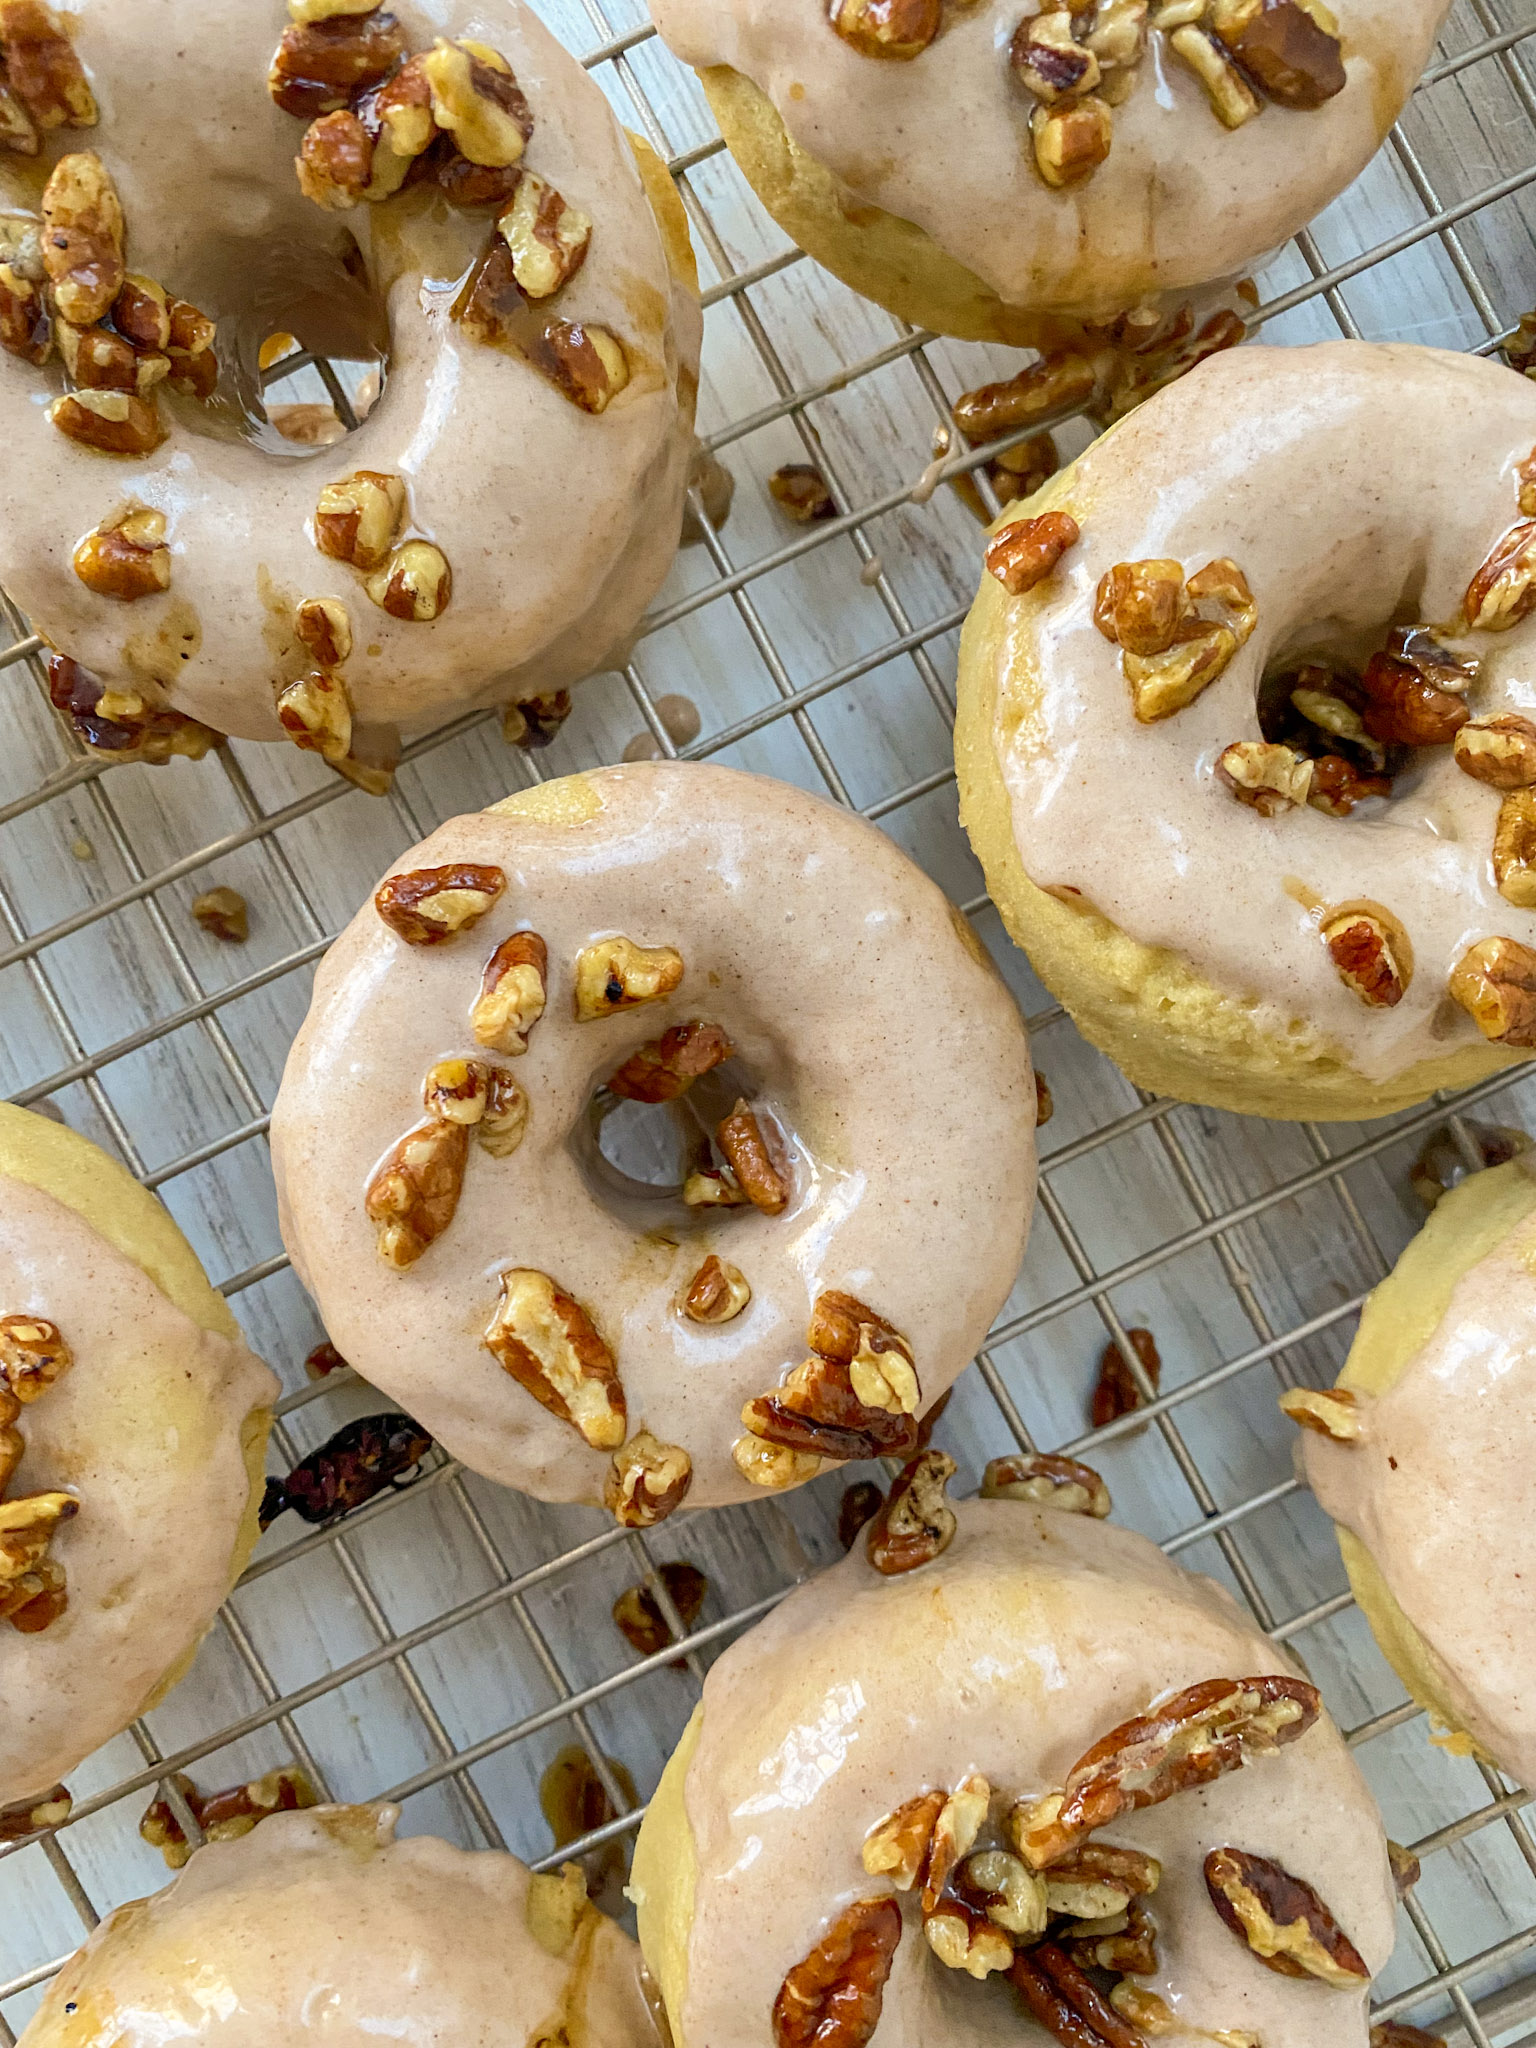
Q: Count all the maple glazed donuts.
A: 8